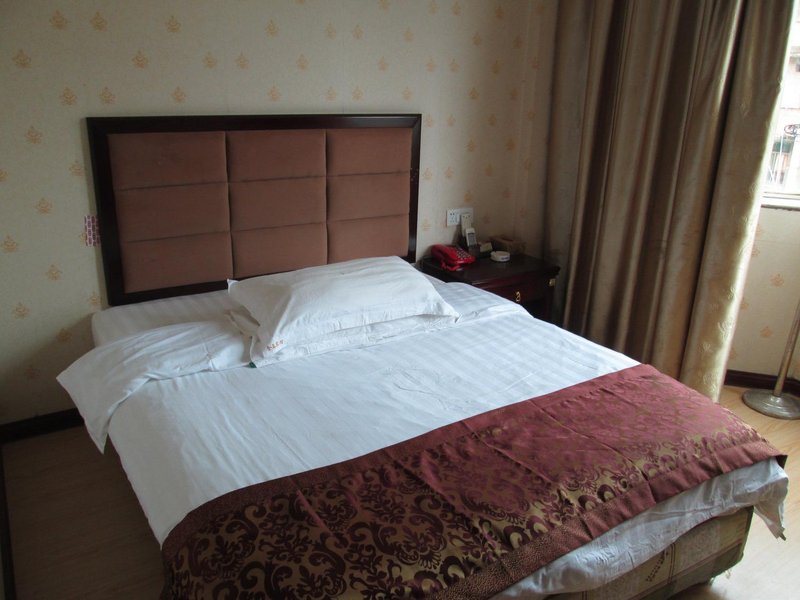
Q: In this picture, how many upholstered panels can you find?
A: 9